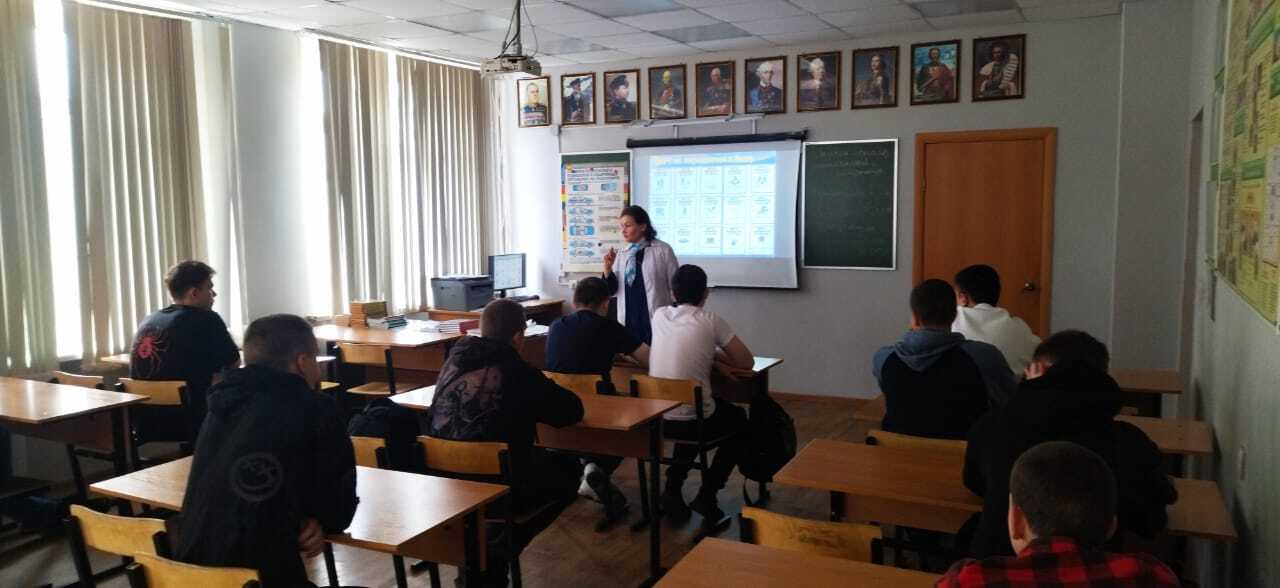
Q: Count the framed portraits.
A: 10